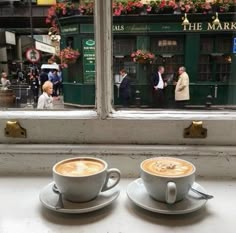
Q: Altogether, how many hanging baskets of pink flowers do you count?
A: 2